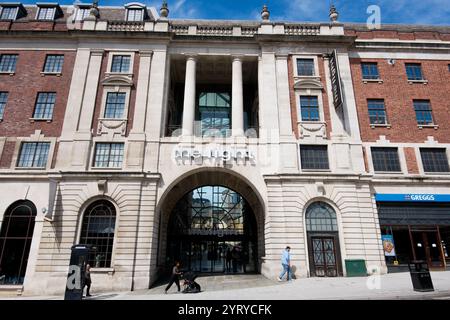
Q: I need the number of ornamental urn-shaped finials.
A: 4